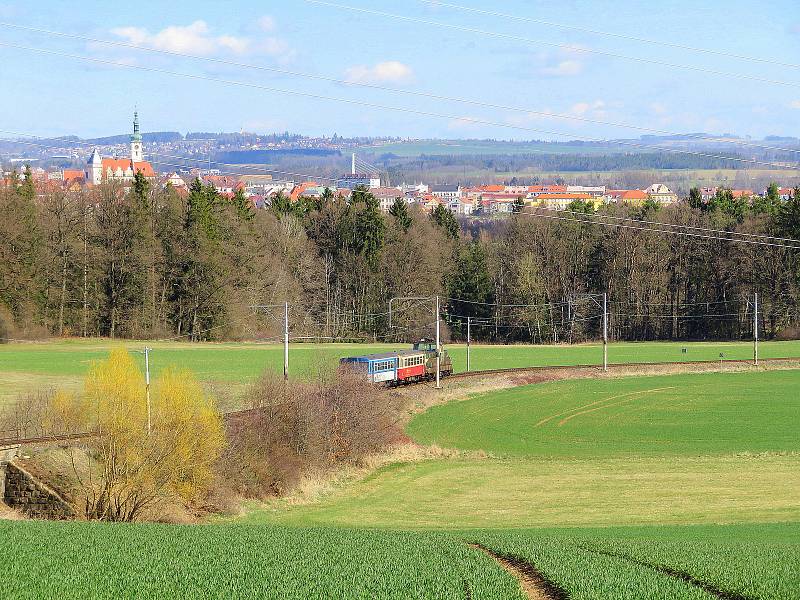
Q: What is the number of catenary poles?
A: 6